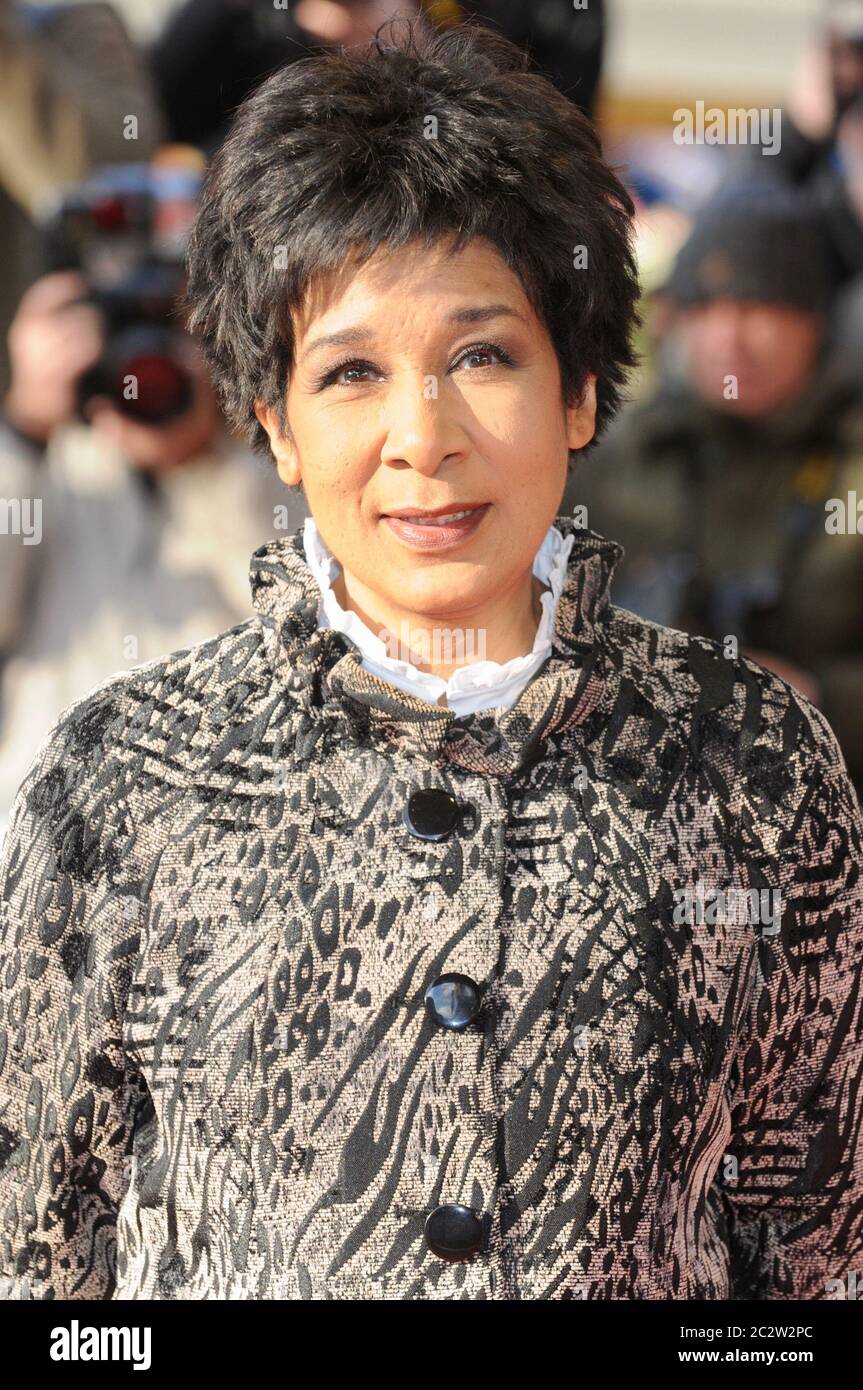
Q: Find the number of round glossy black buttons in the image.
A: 3